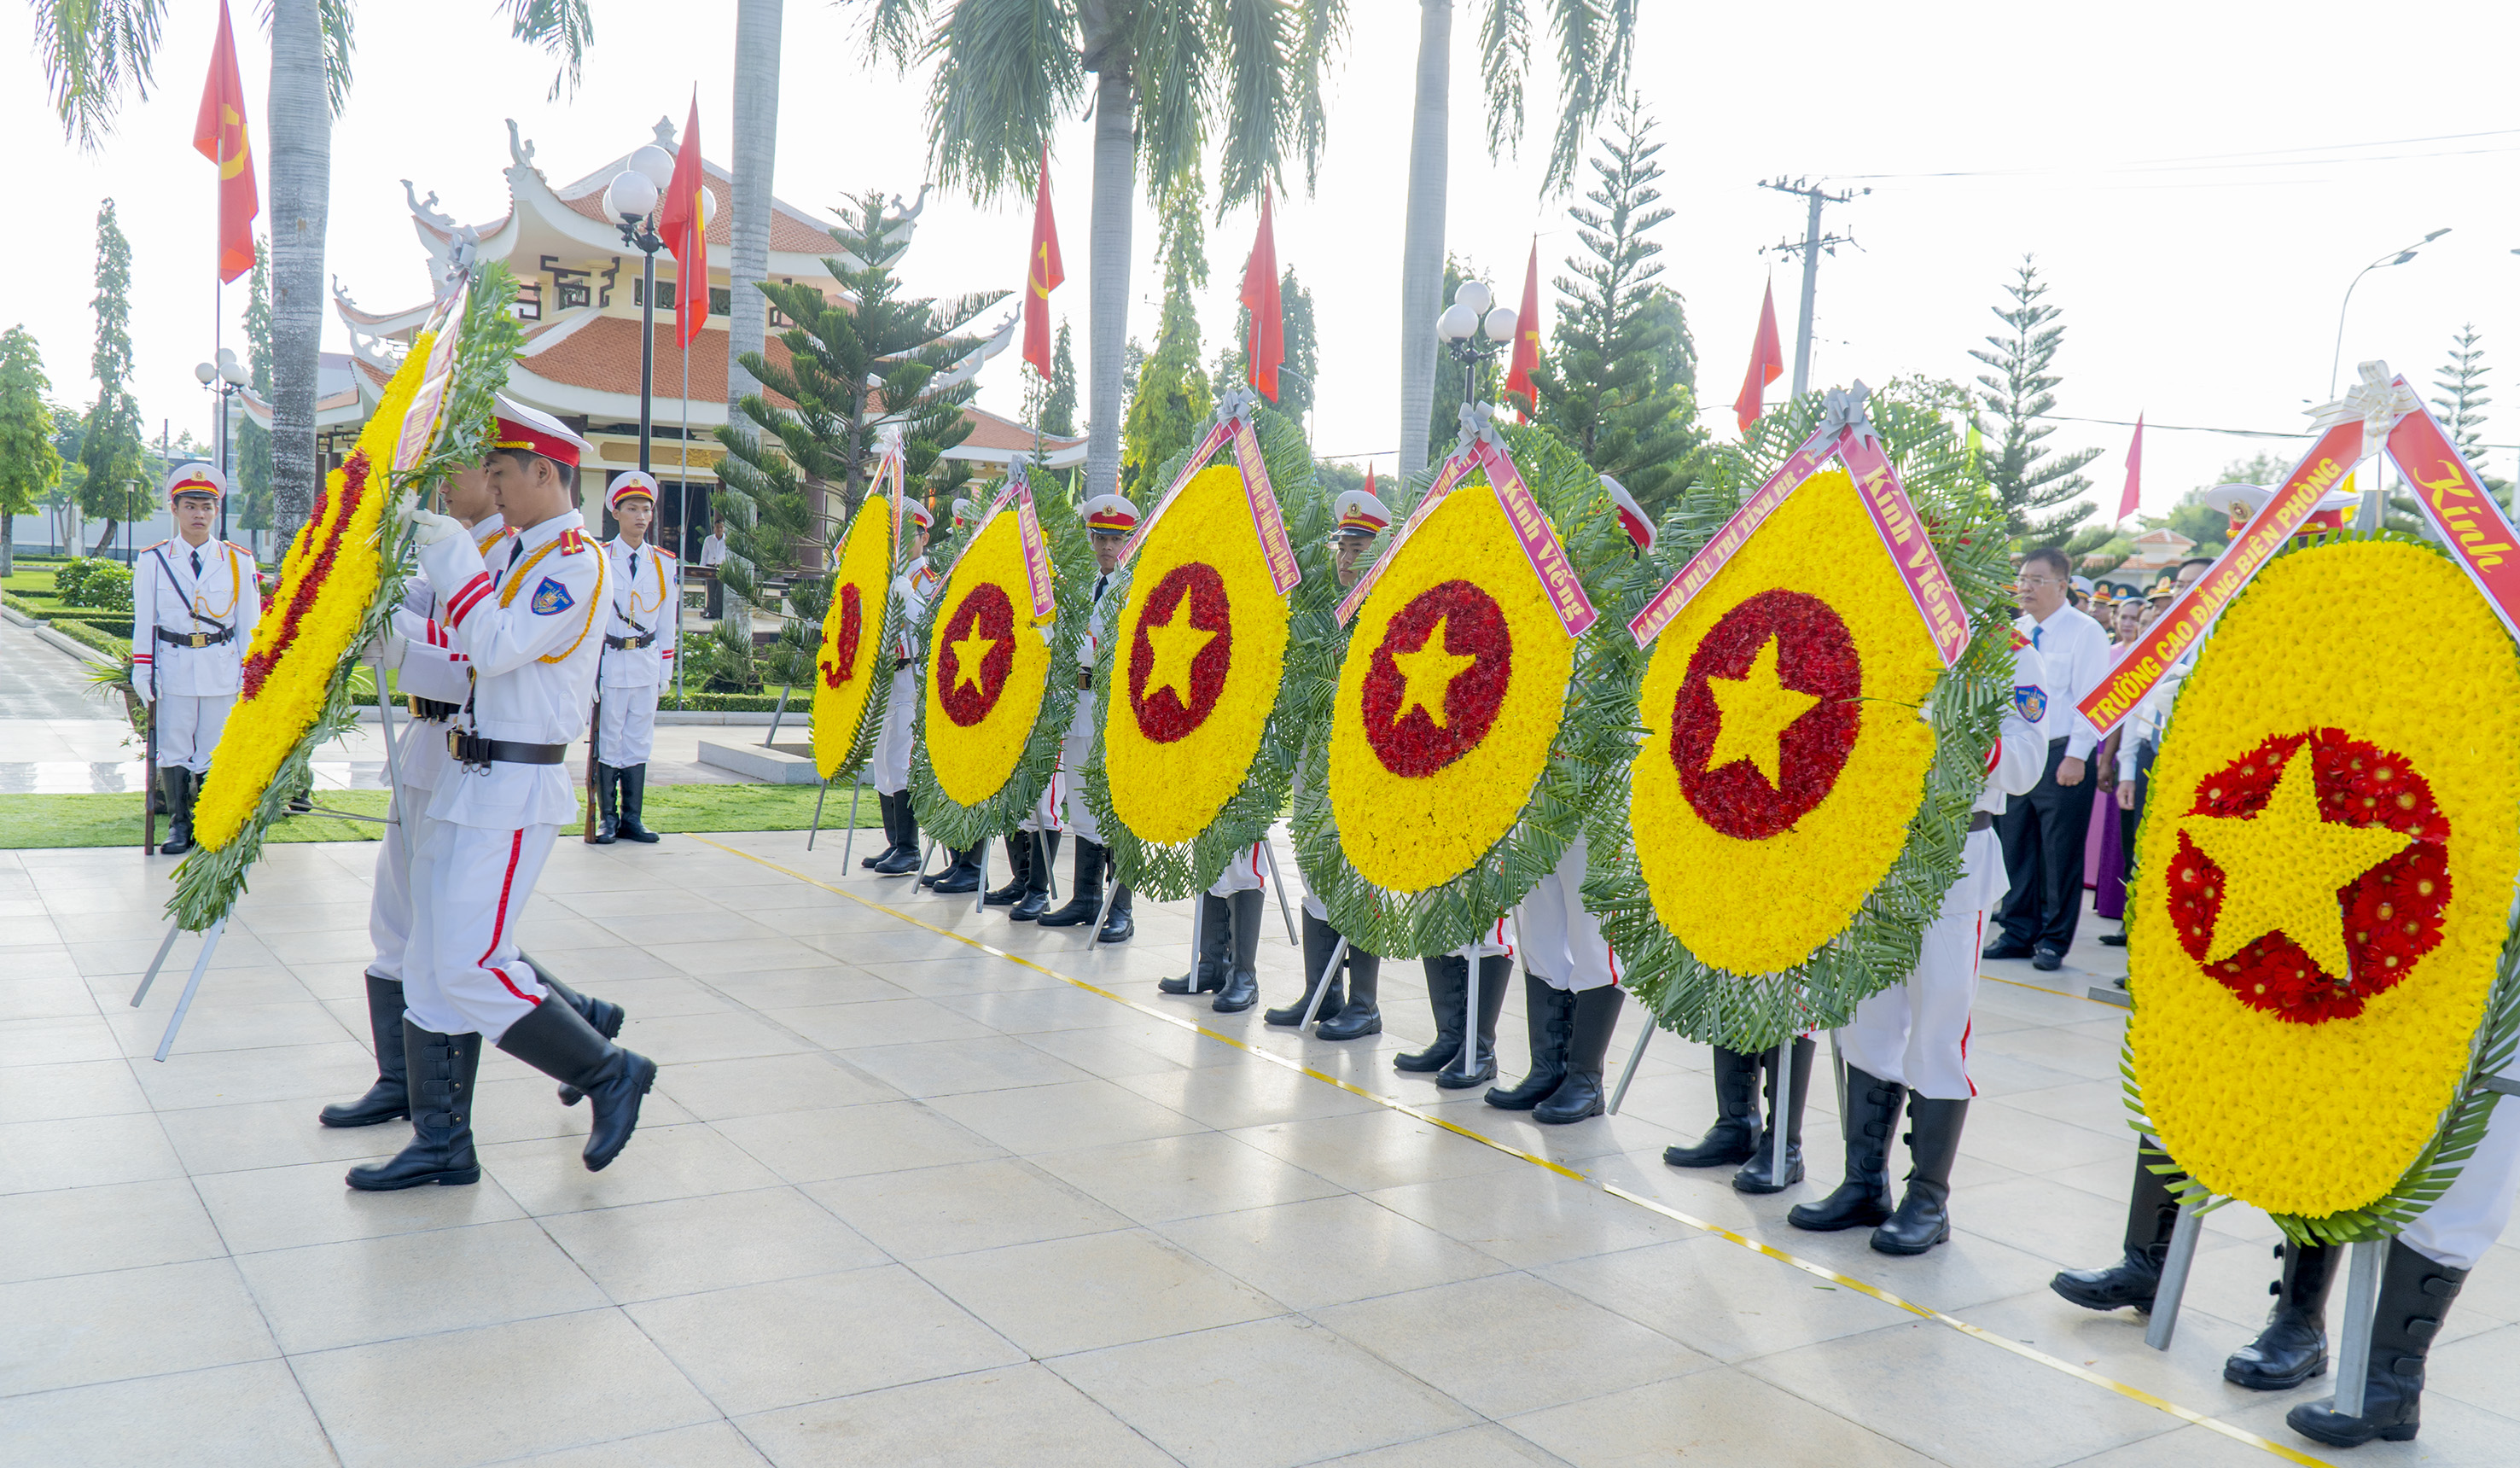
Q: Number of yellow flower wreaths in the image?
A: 7